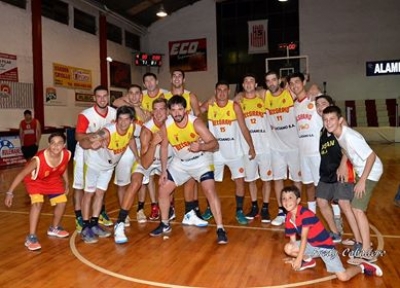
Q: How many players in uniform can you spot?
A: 11